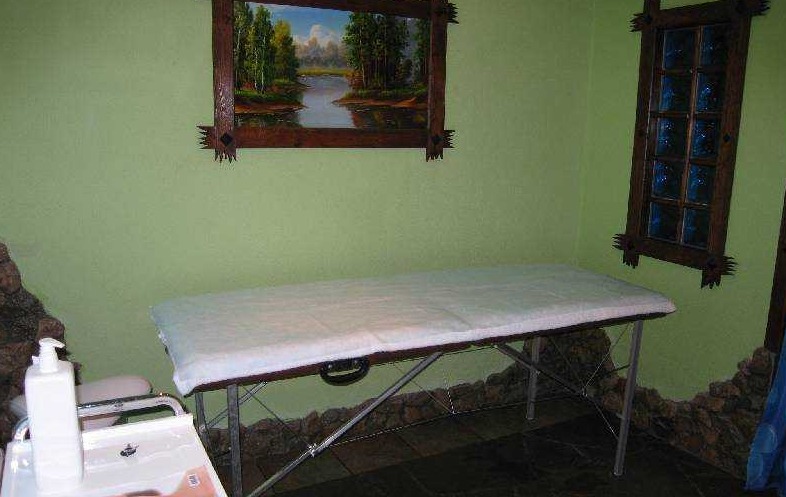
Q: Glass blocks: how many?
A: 10